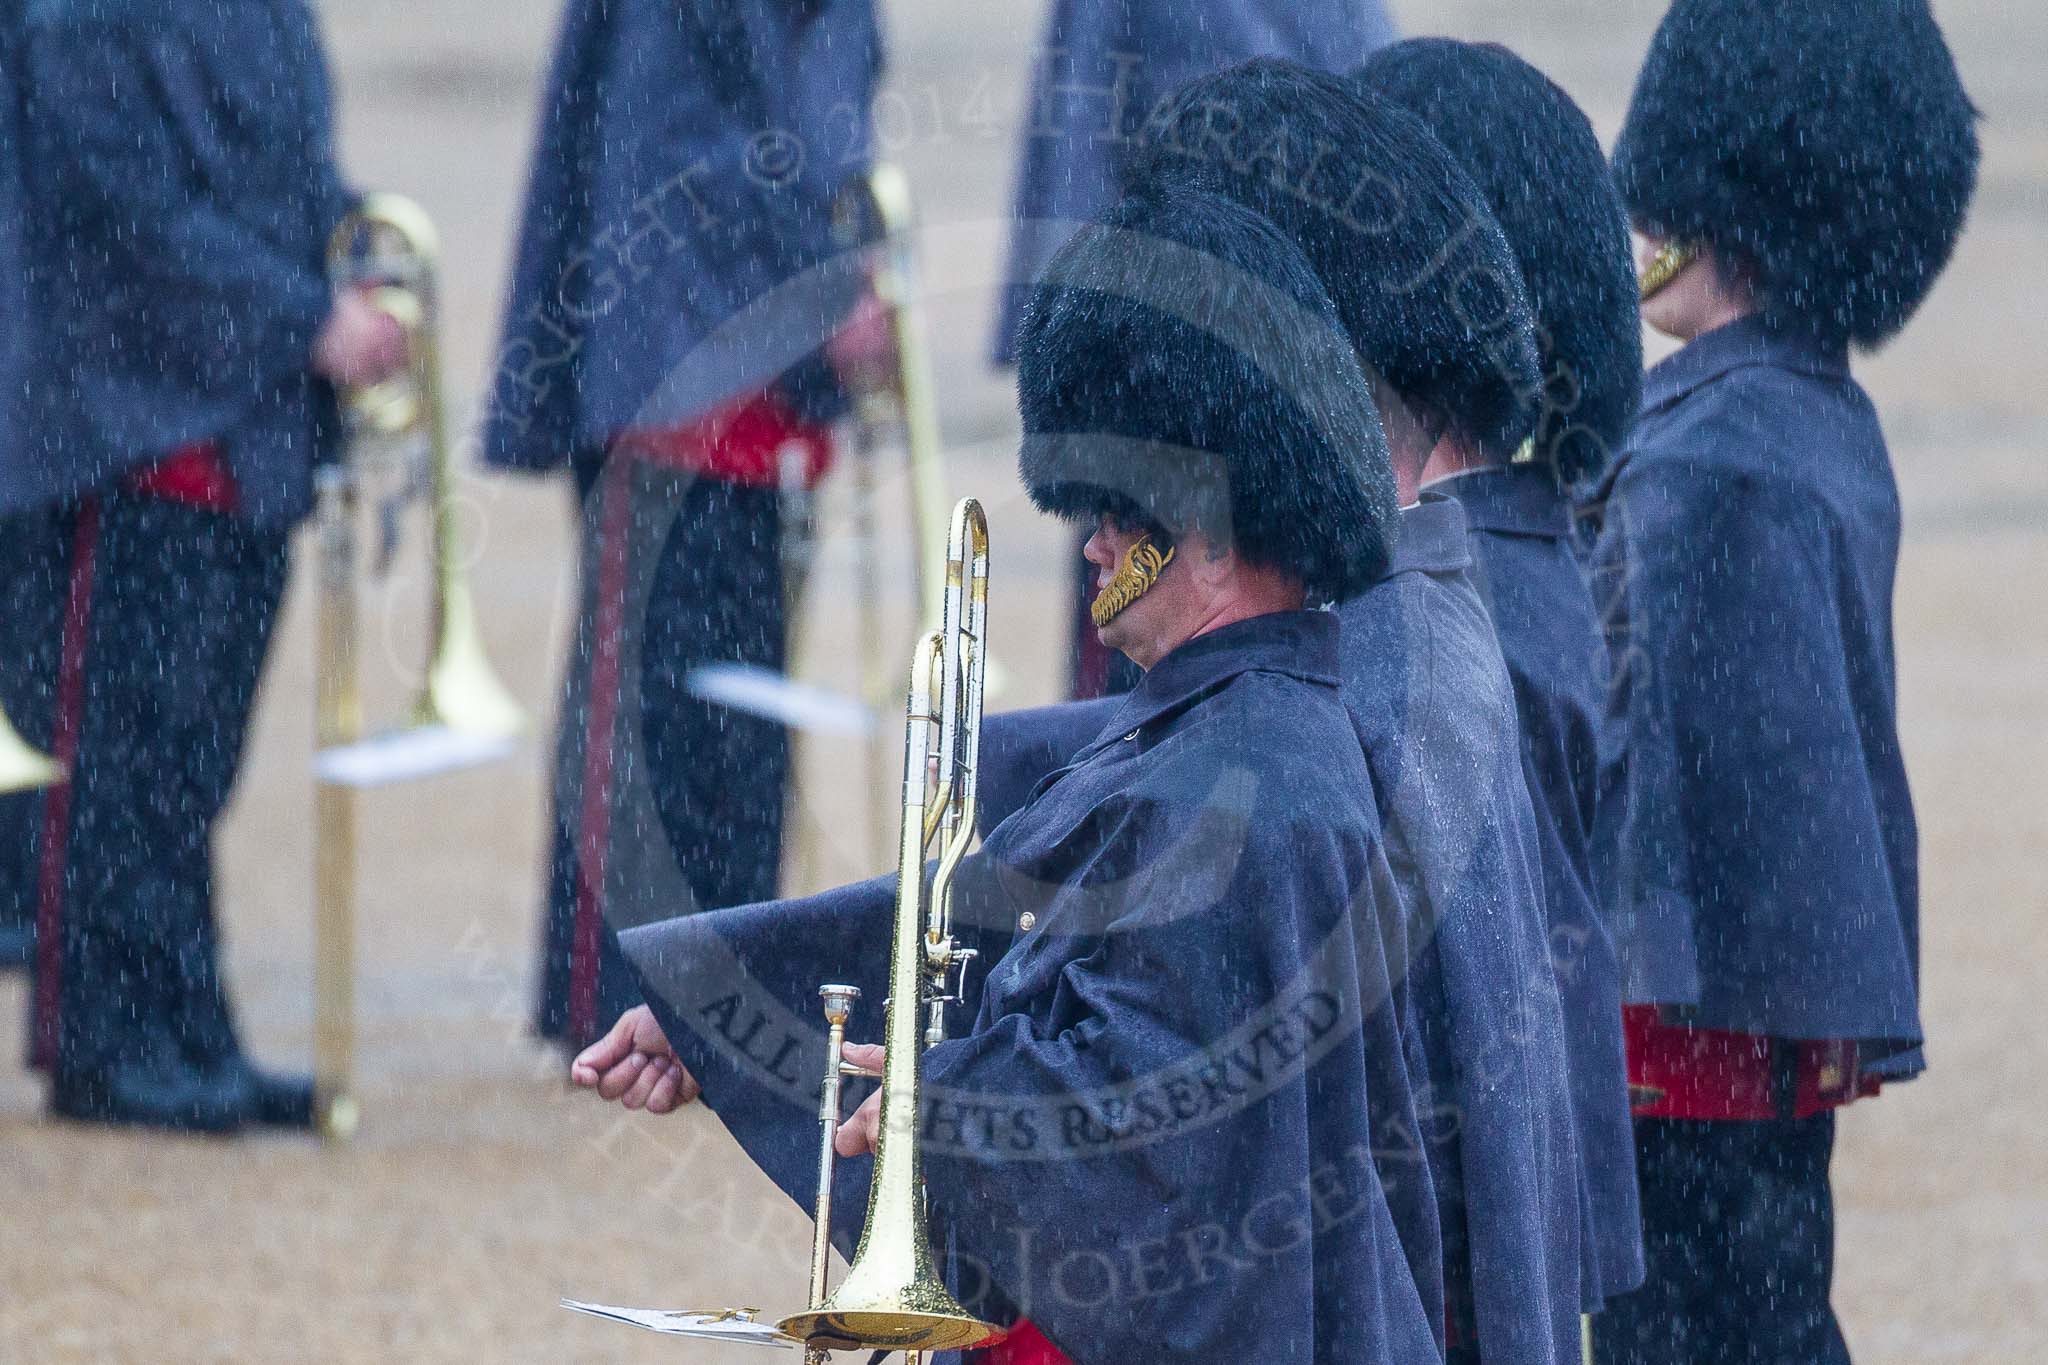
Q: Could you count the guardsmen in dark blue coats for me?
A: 7